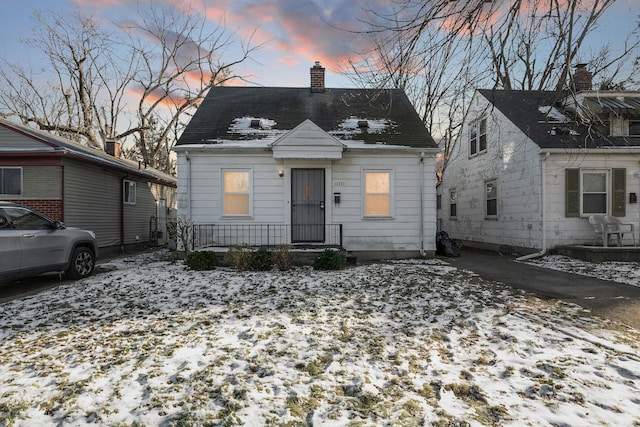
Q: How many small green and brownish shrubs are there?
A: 5